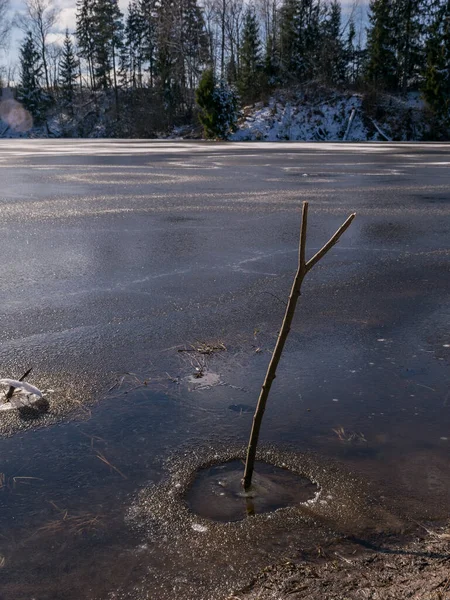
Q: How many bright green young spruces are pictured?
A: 1